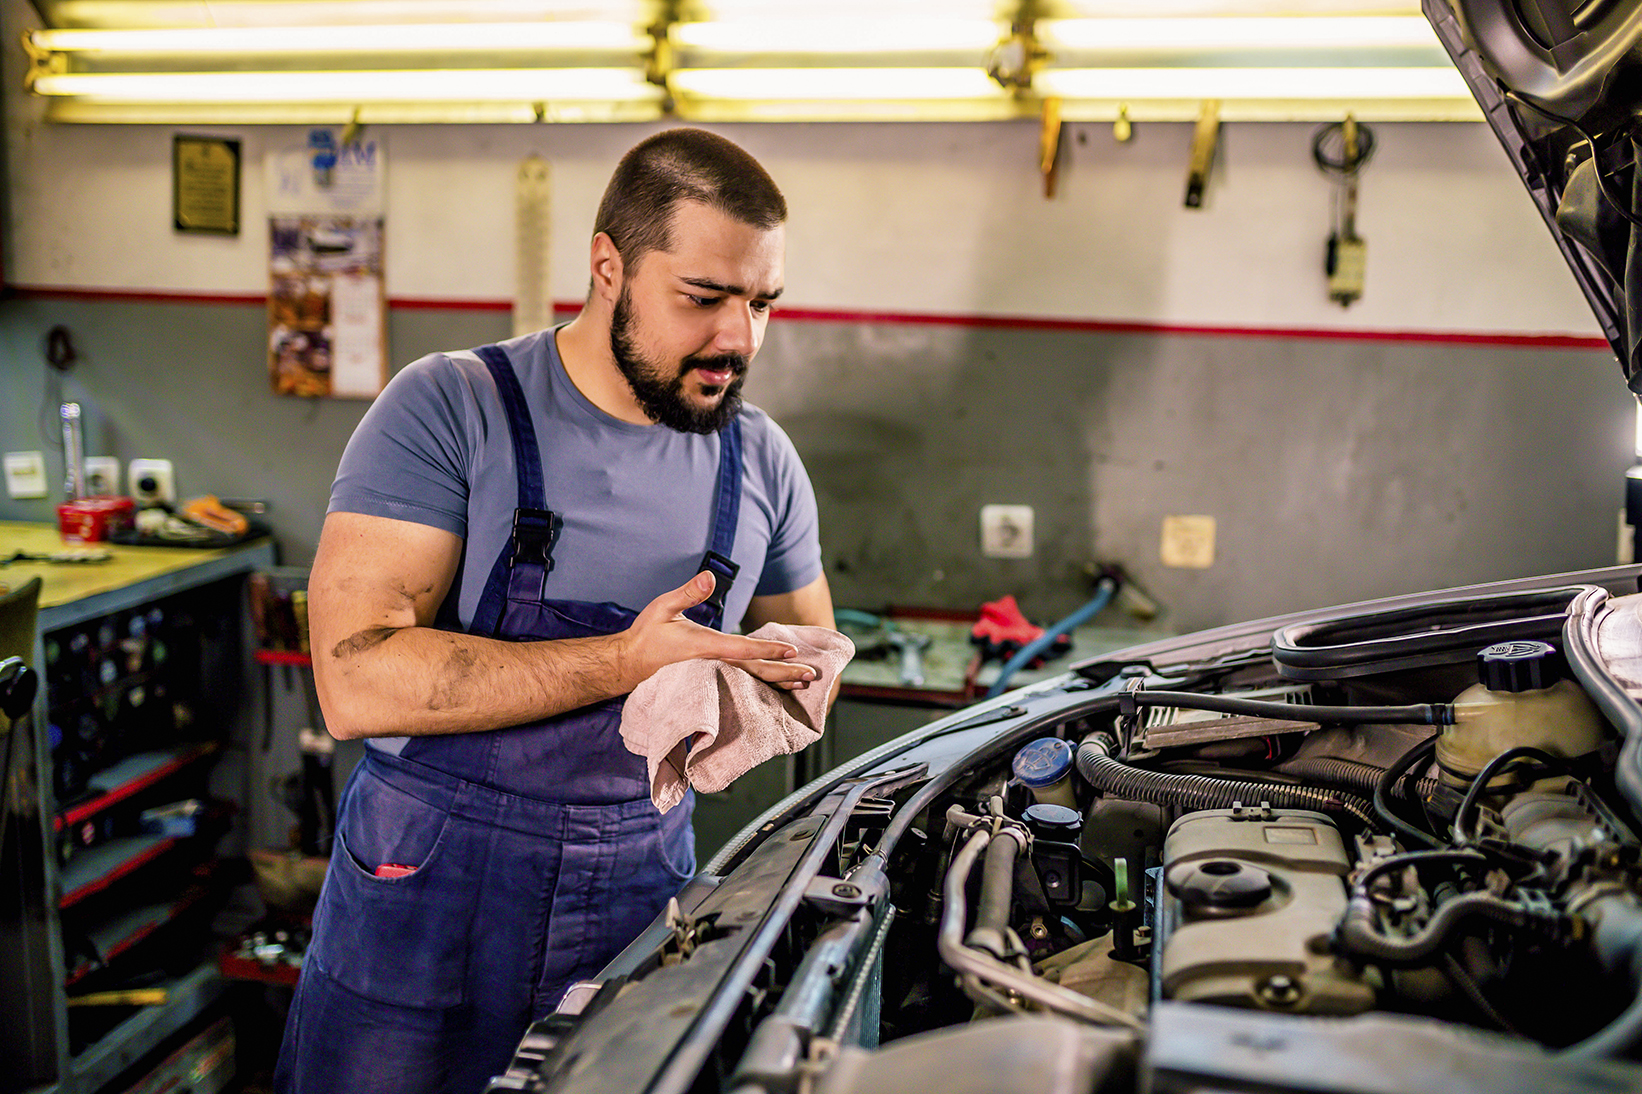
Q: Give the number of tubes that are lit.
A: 6